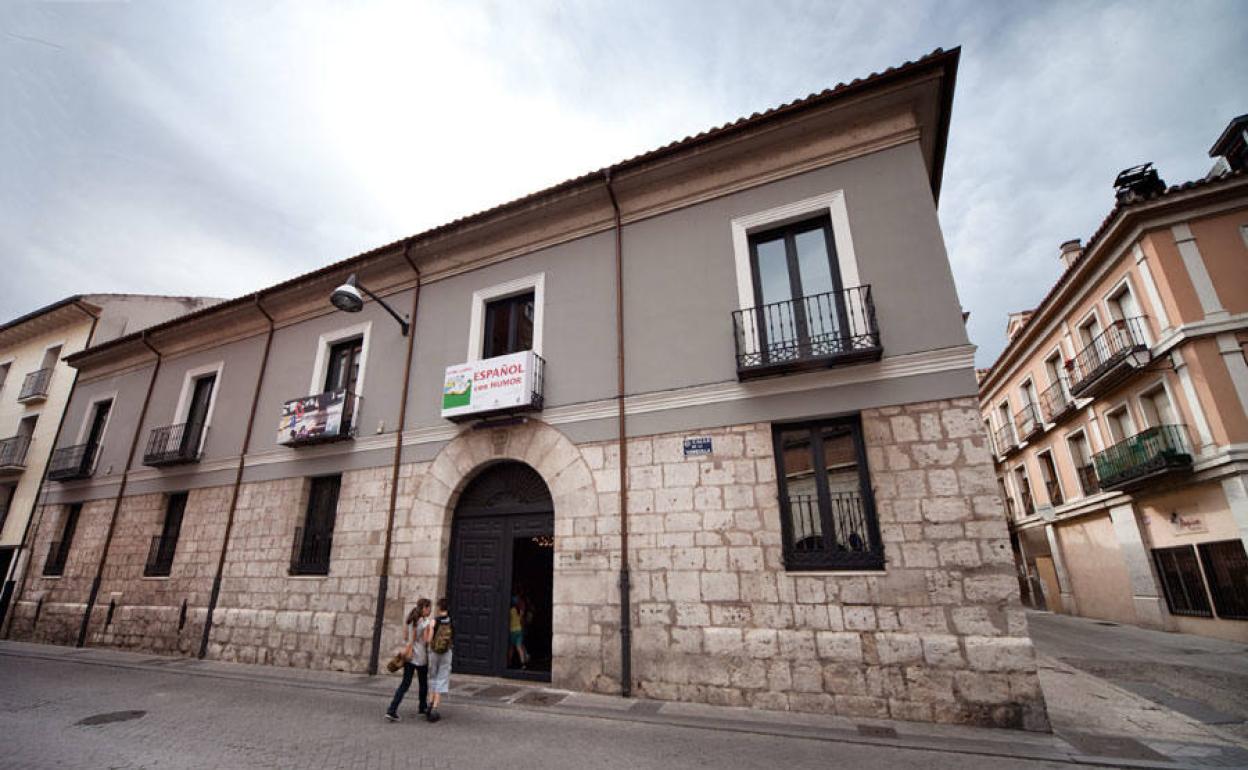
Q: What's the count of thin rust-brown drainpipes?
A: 4